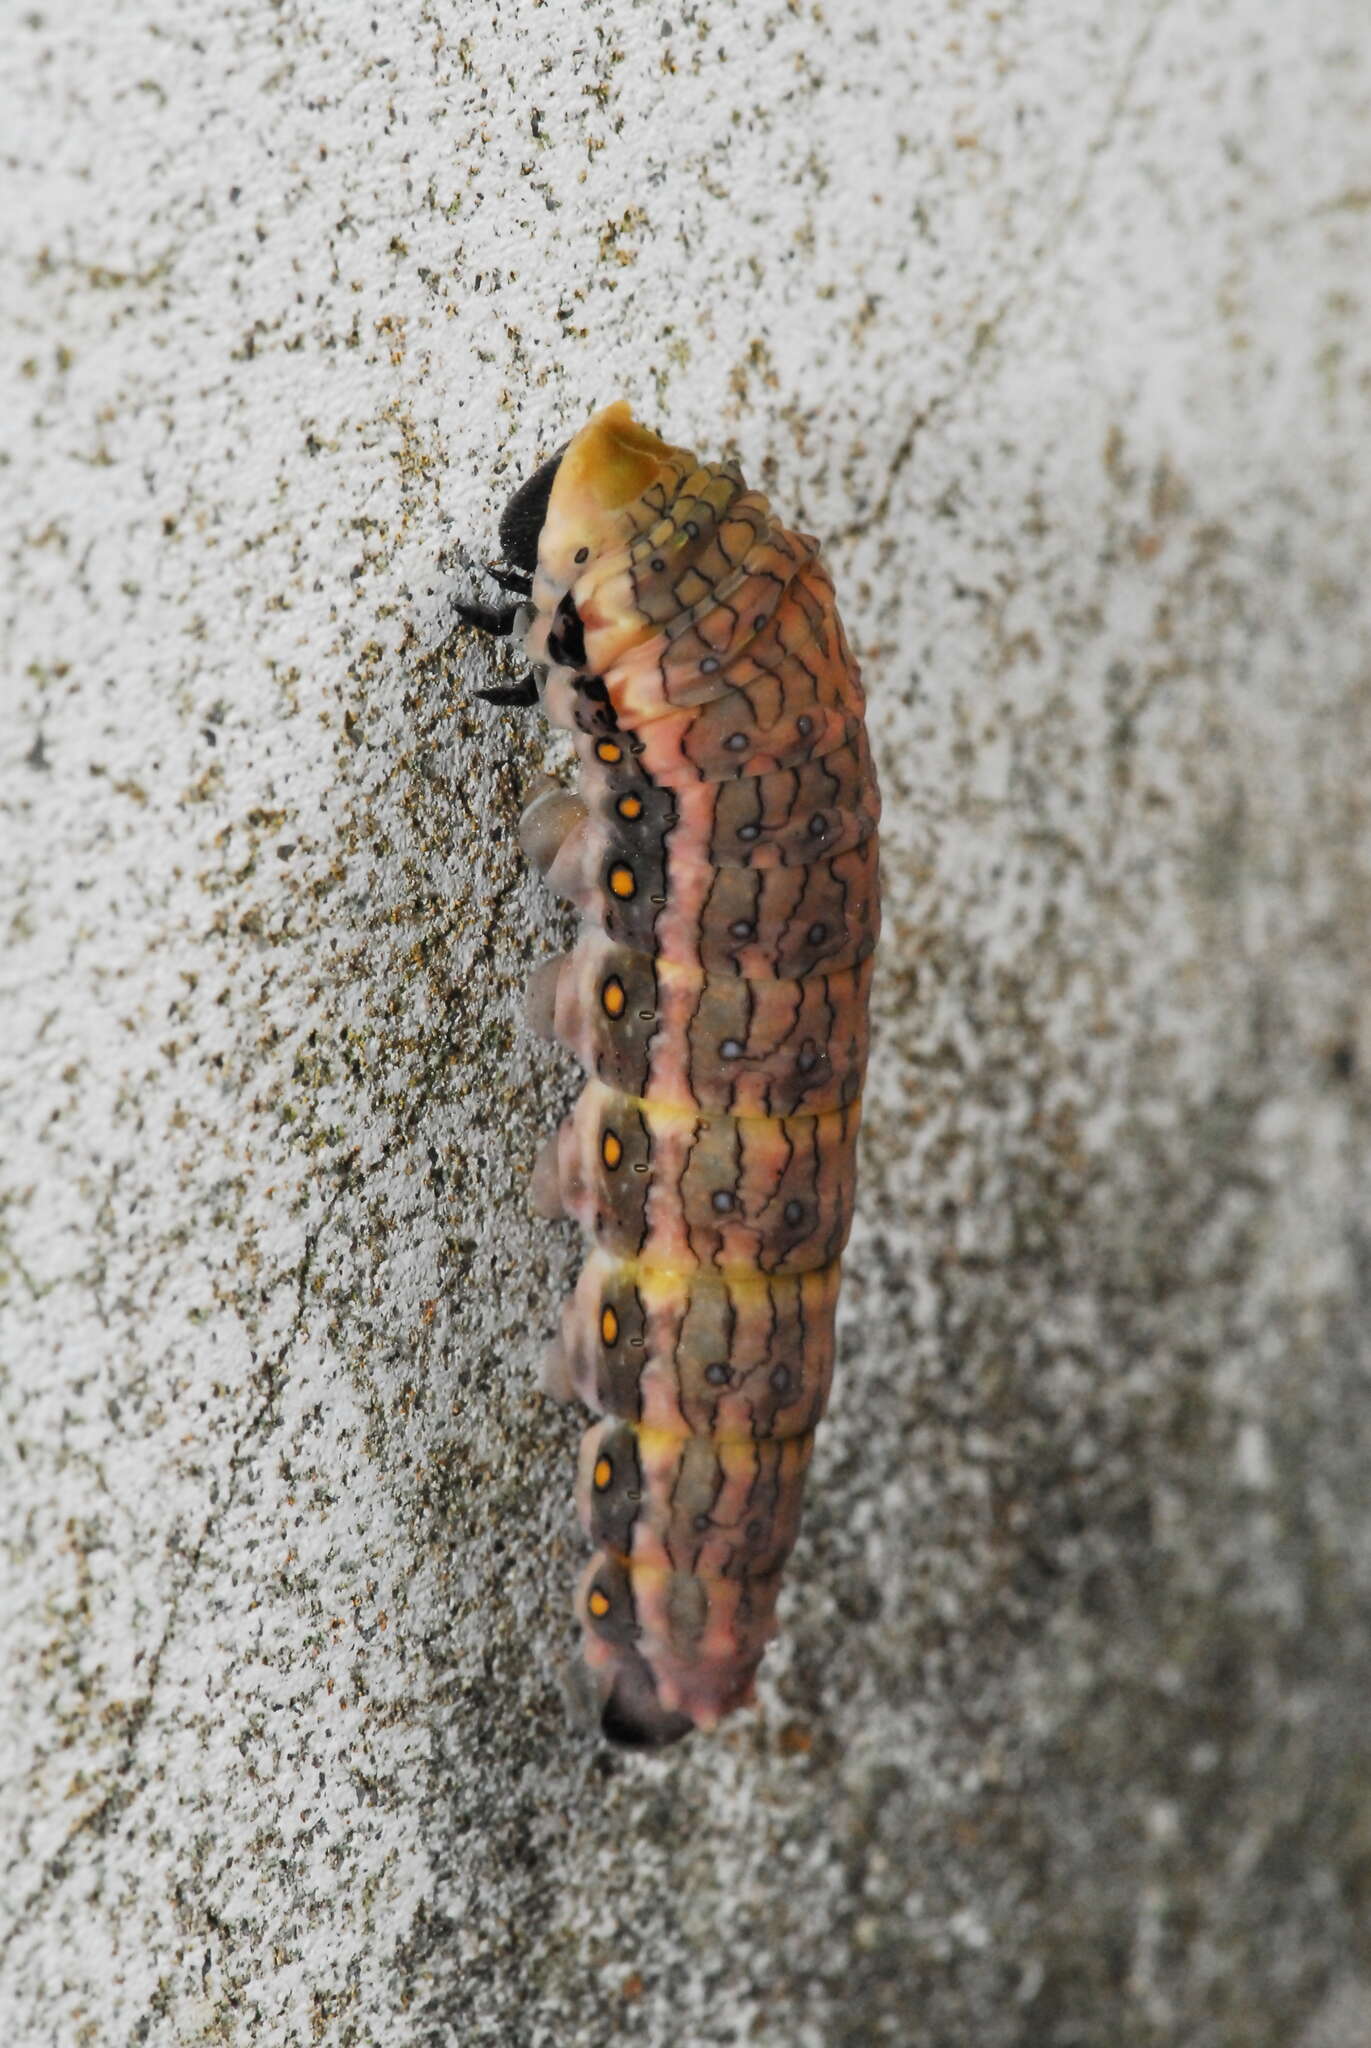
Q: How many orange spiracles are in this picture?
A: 8